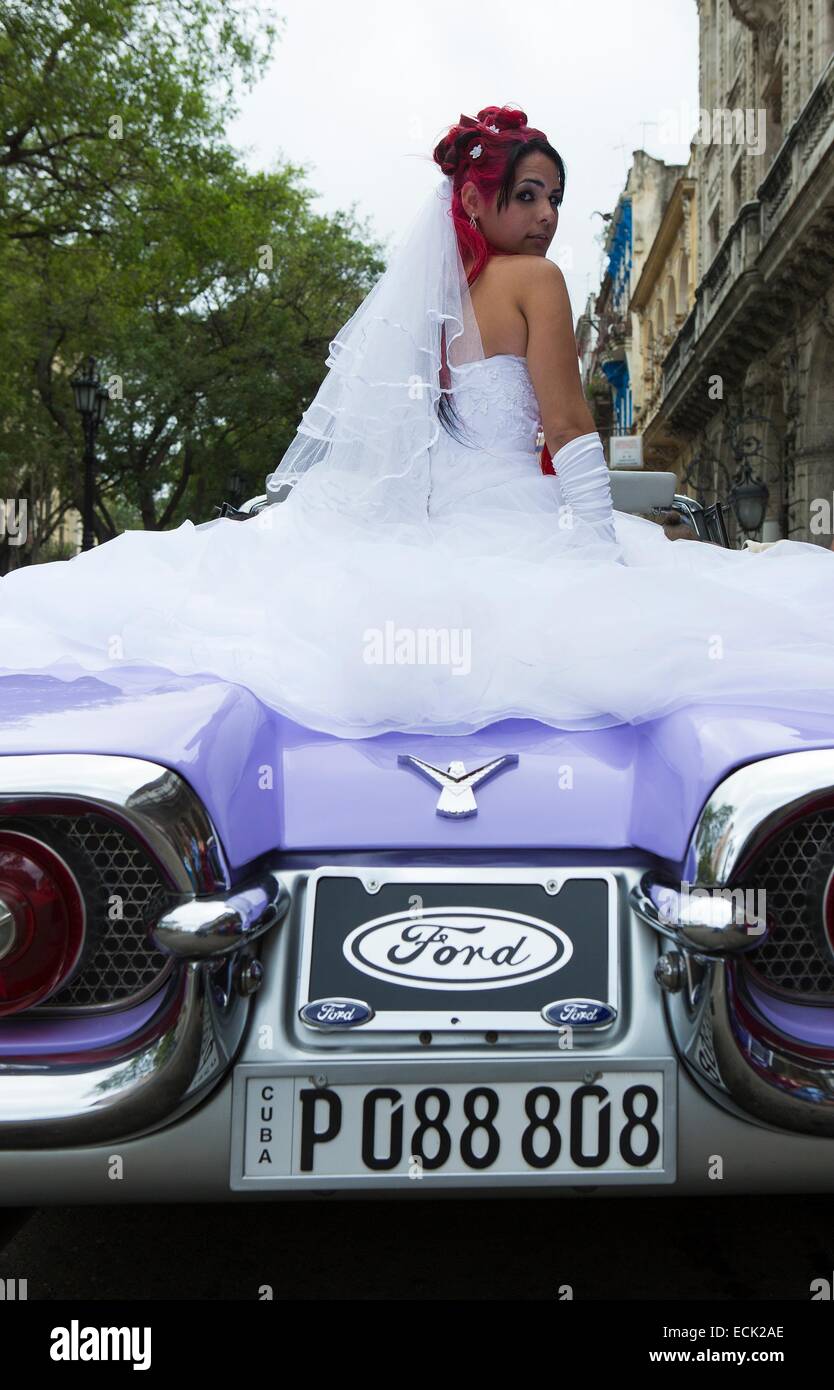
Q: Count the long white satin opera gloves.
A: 1